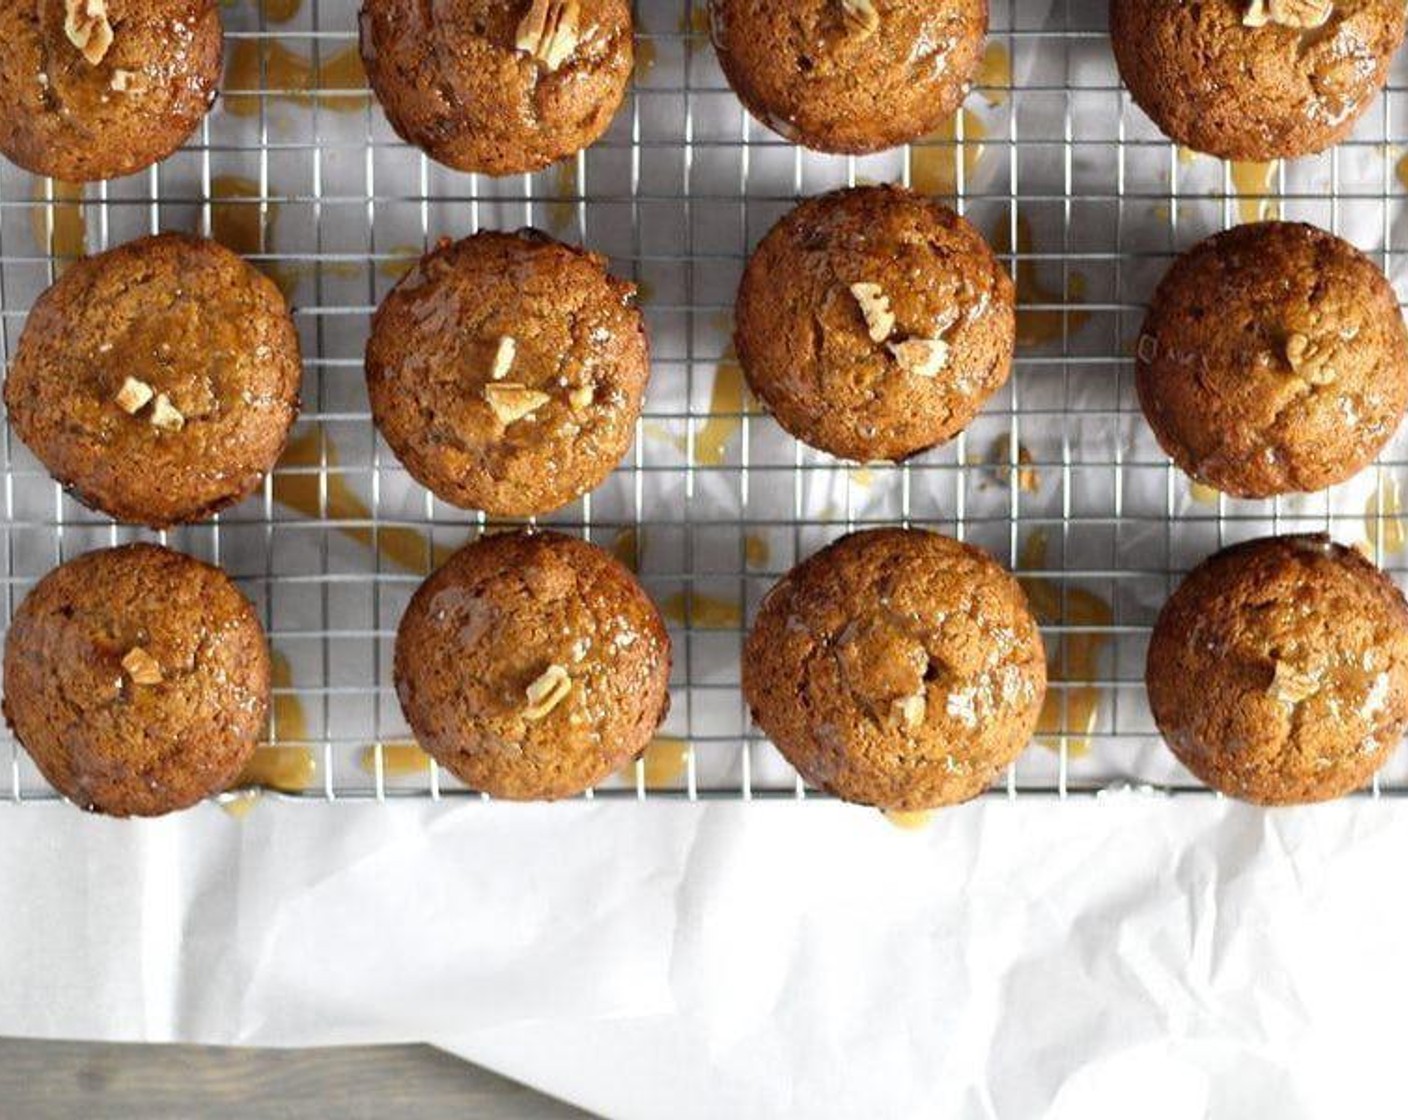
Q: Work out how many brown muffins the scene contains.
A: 12